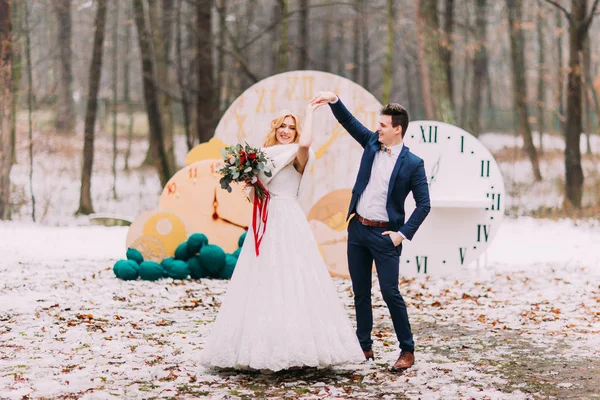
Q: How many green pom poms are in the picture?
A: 12